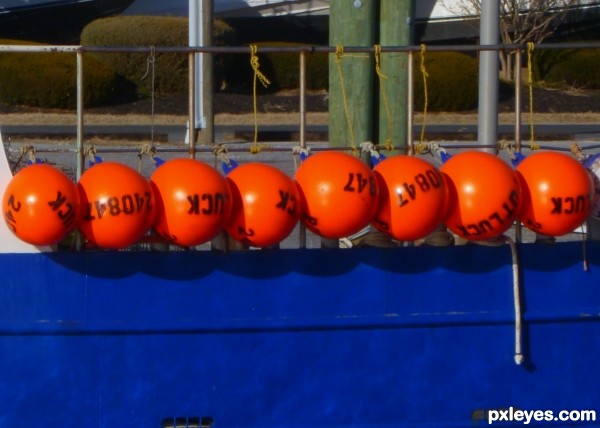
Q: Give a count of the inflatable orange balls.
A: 8